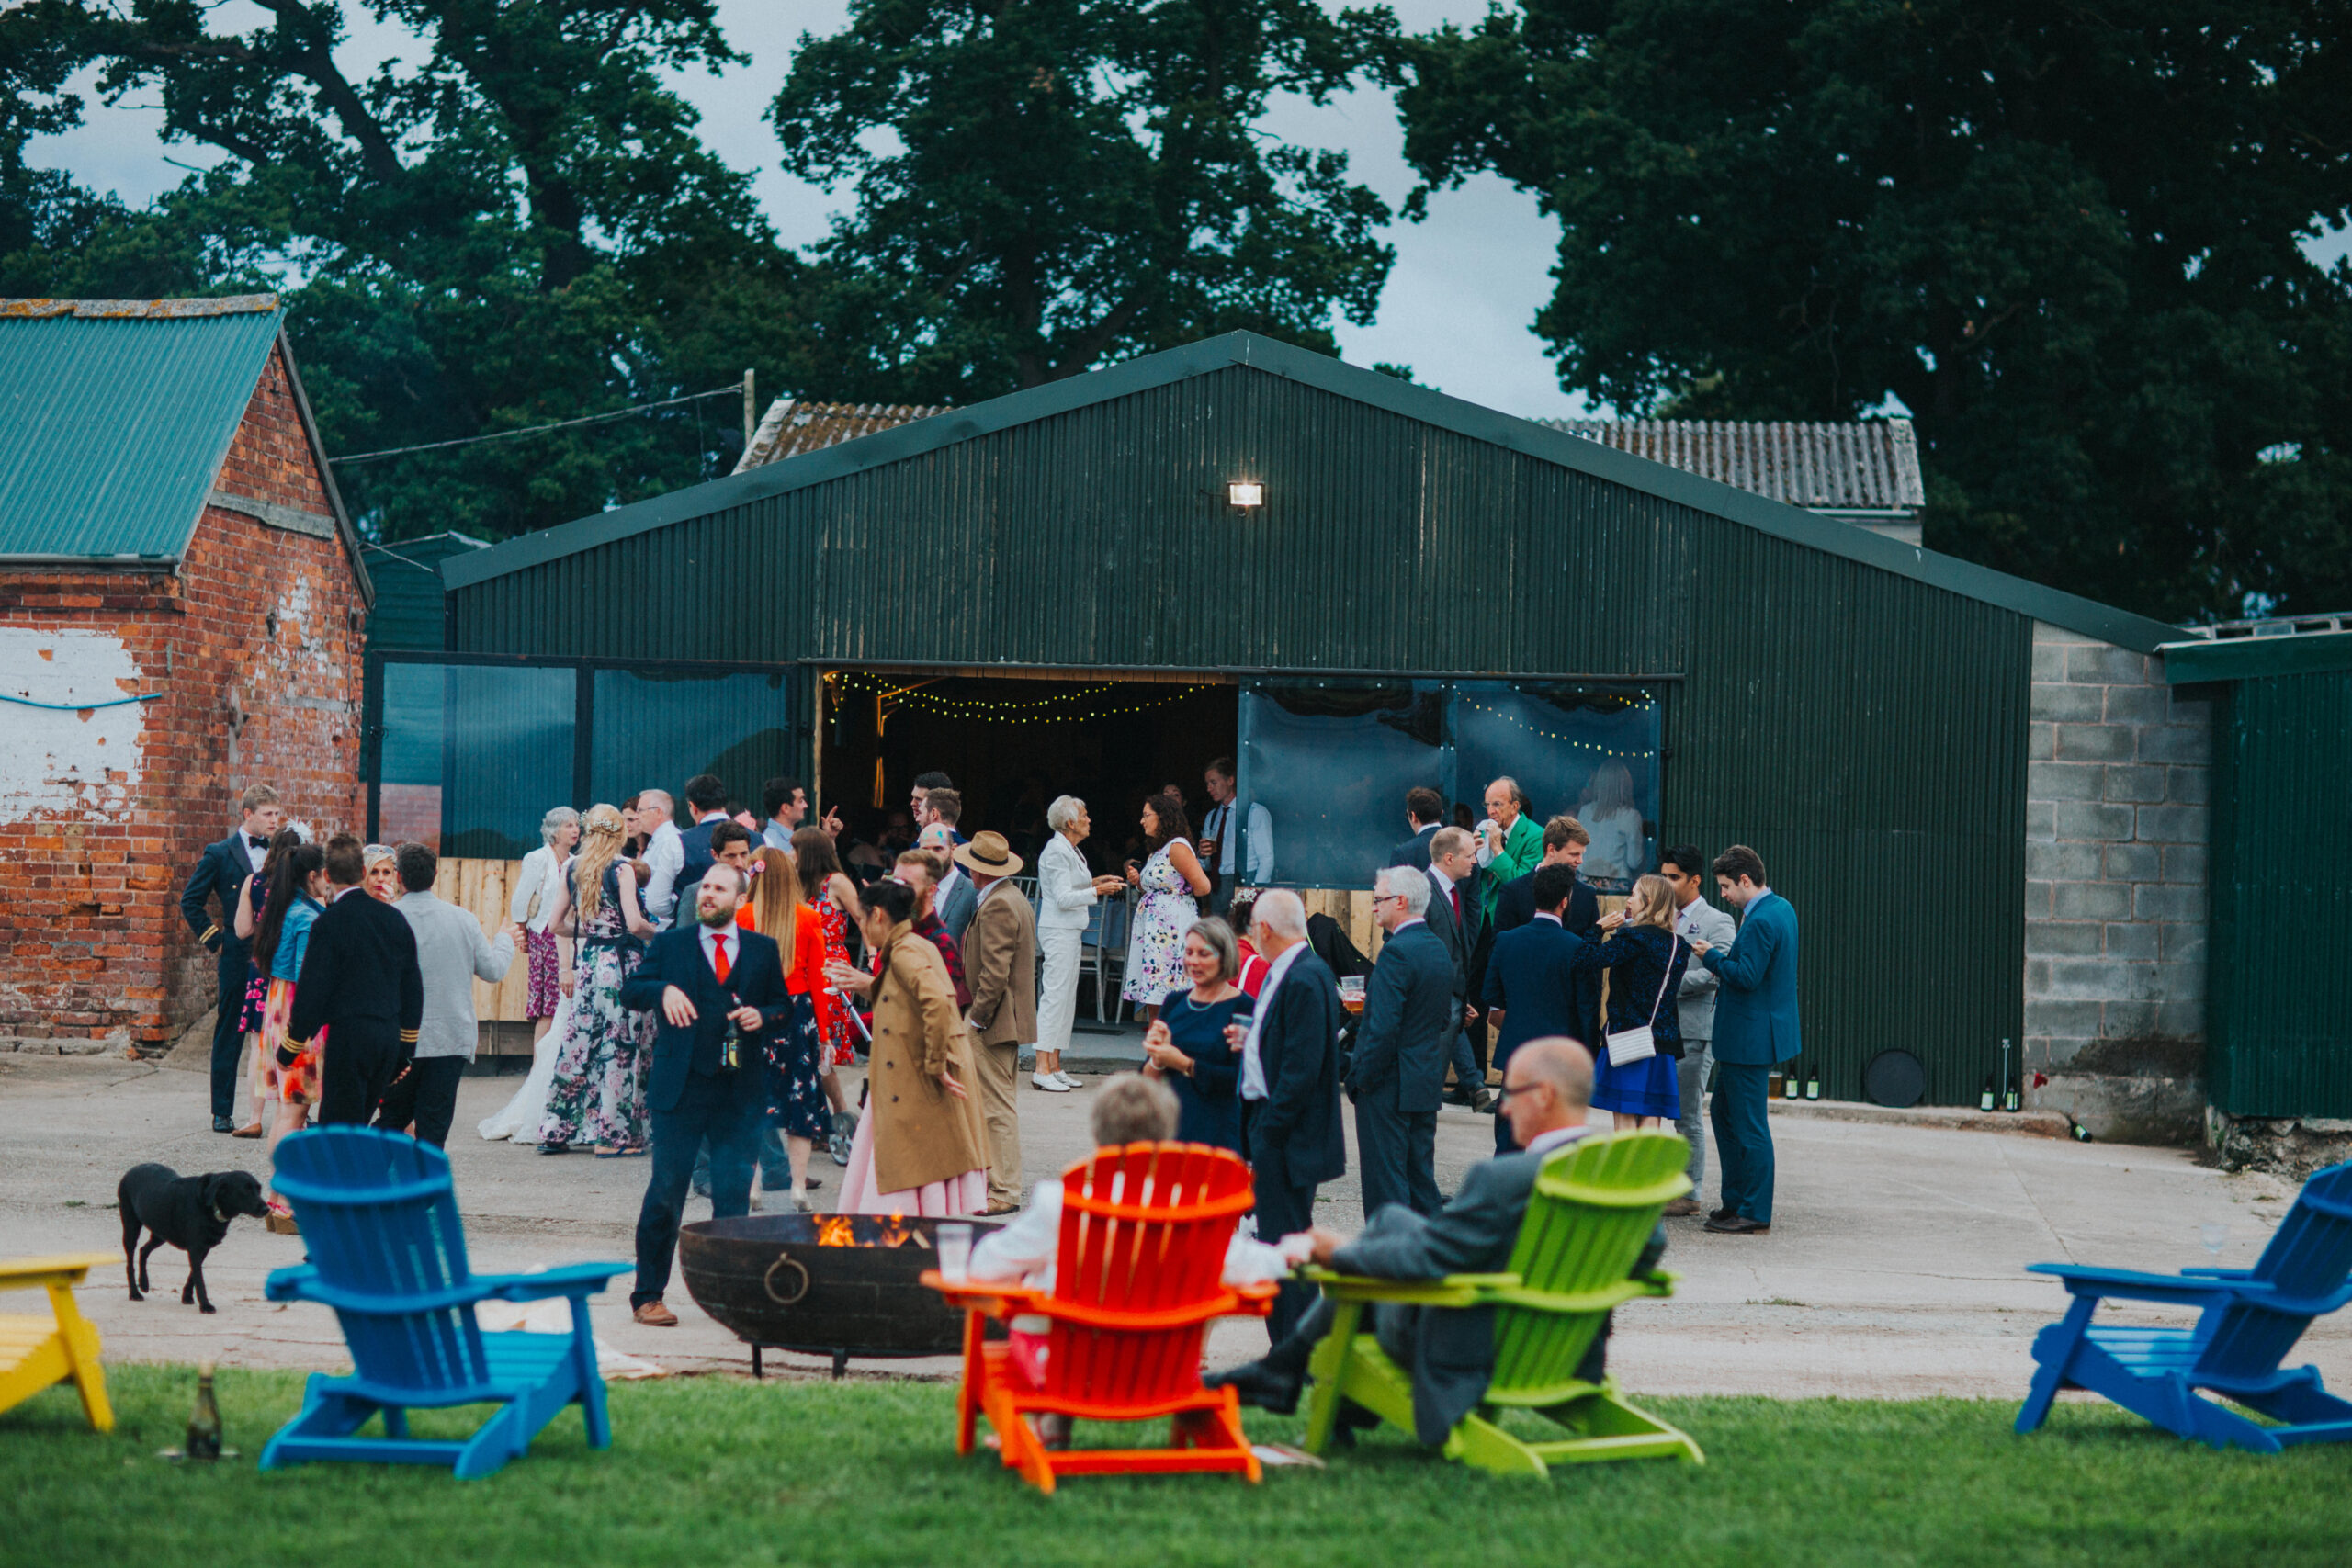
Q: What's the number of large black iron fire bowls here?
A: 1